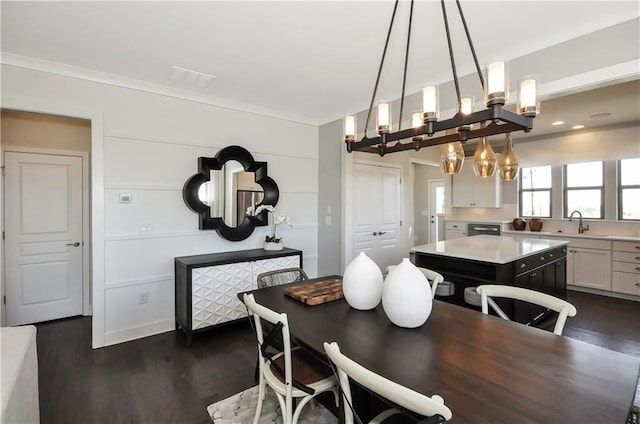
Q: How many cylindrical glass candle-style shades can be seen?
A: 7